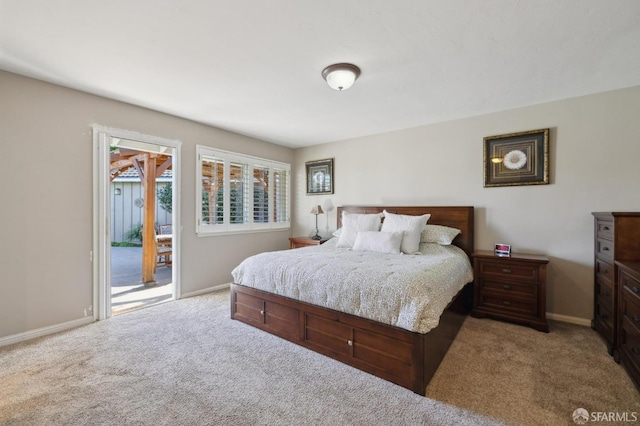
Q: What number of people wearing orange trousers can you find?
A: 0